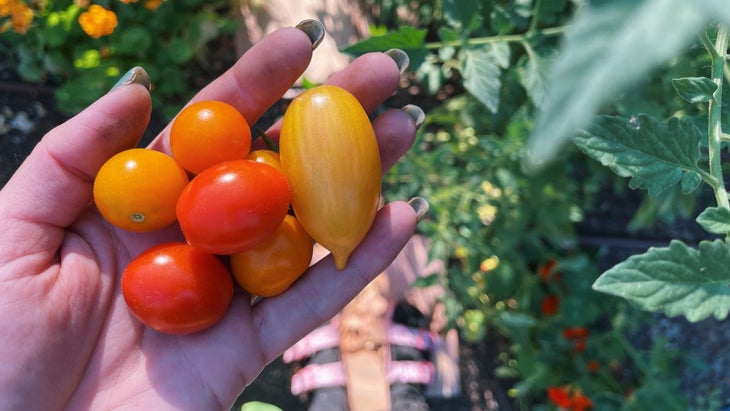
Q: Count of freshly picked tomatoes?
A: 7